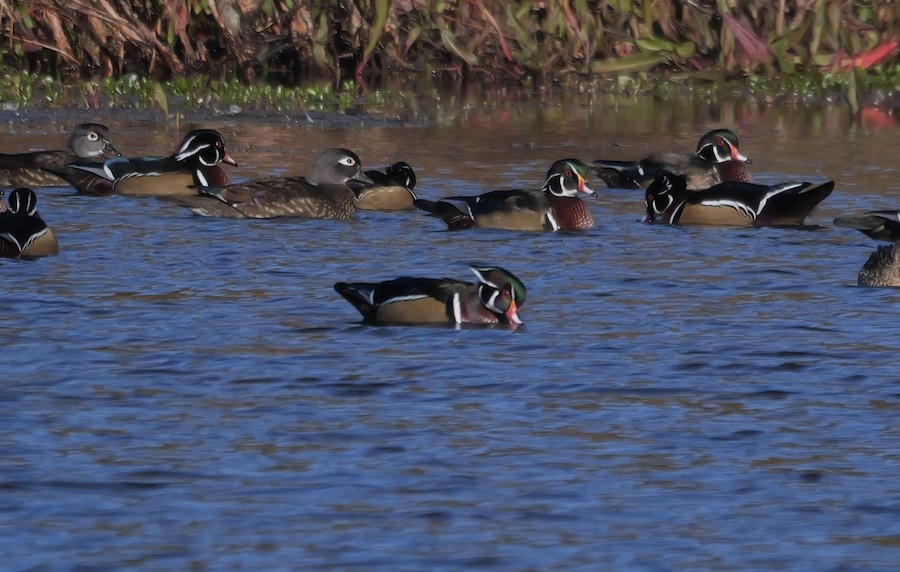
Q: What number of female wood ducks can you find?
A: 2